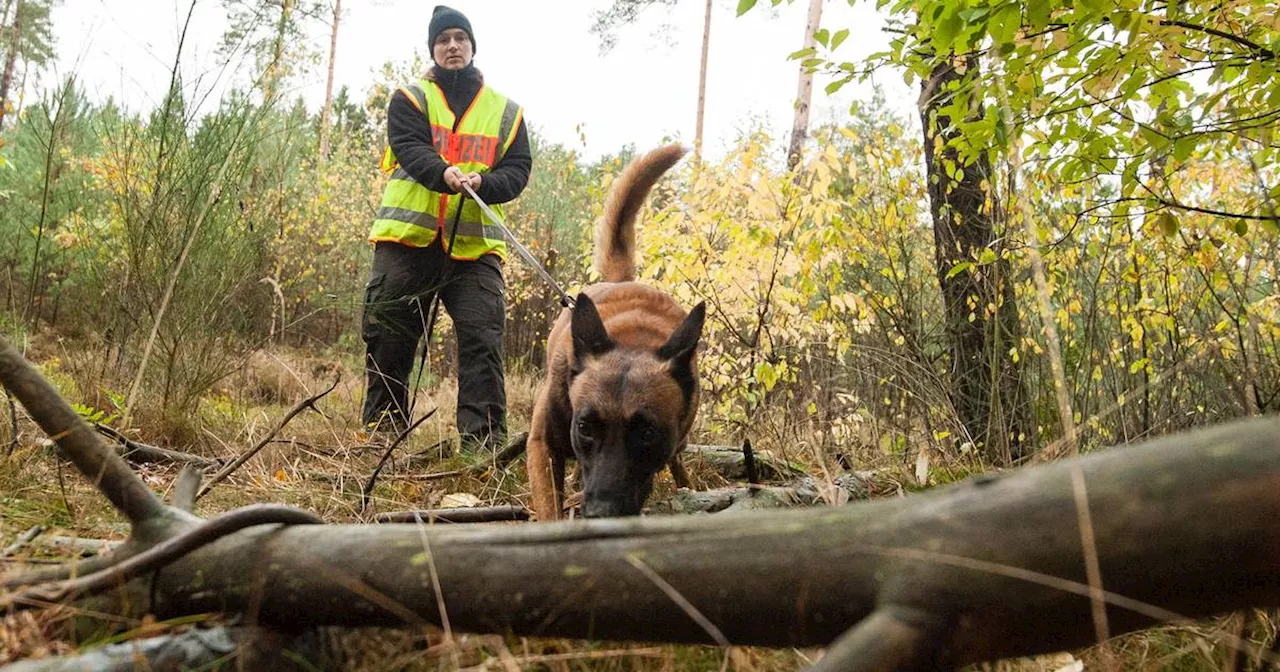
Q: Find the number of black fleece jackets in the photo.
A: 1